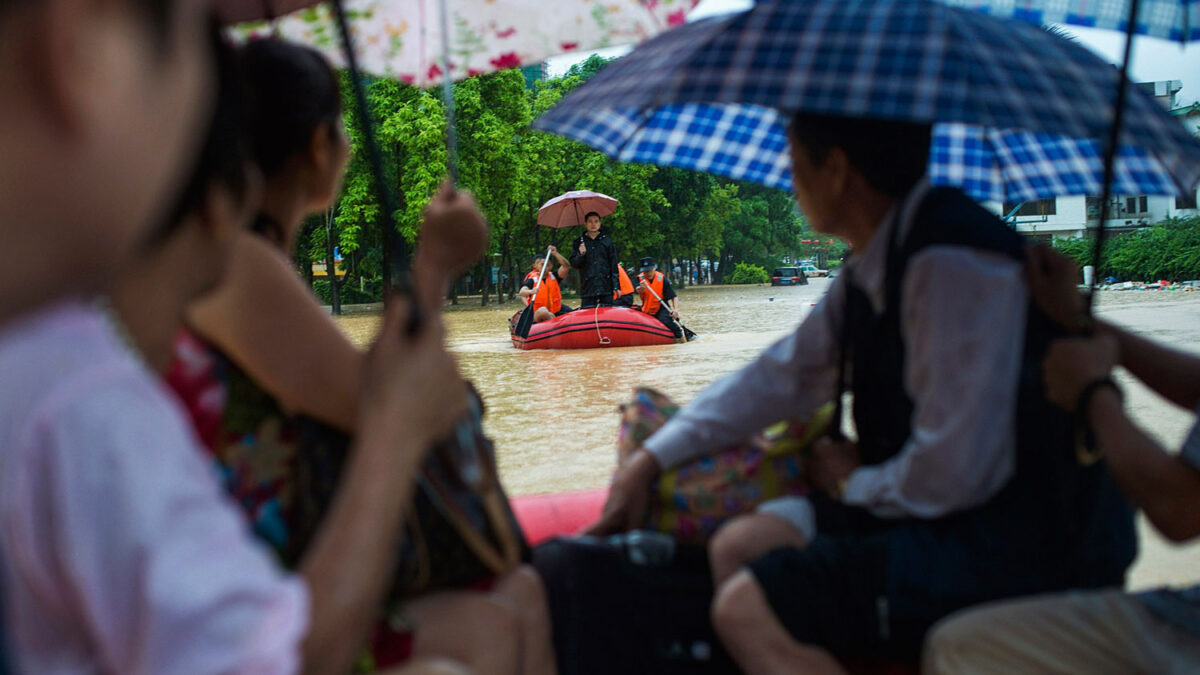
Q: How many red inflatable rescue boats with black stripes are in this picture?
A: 1